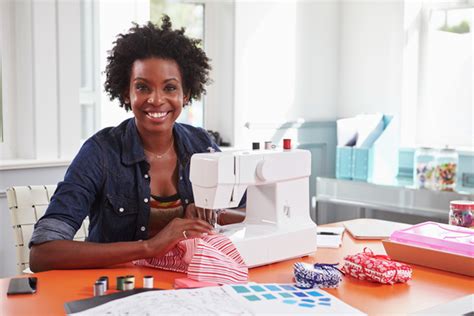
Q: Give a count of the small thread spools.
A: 10